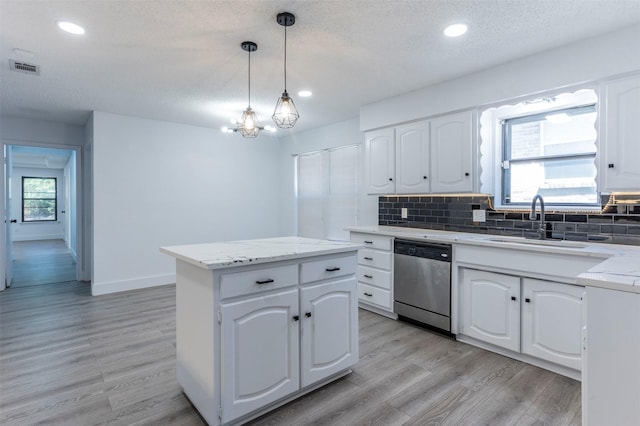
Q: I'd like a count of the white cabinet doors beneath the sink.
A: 2